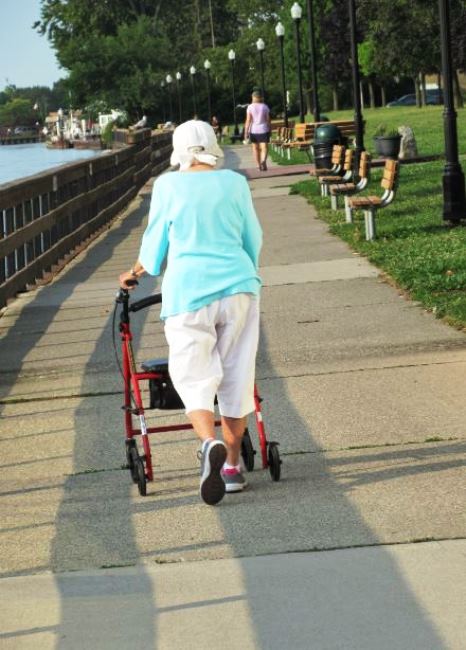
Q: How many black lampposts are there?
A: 12